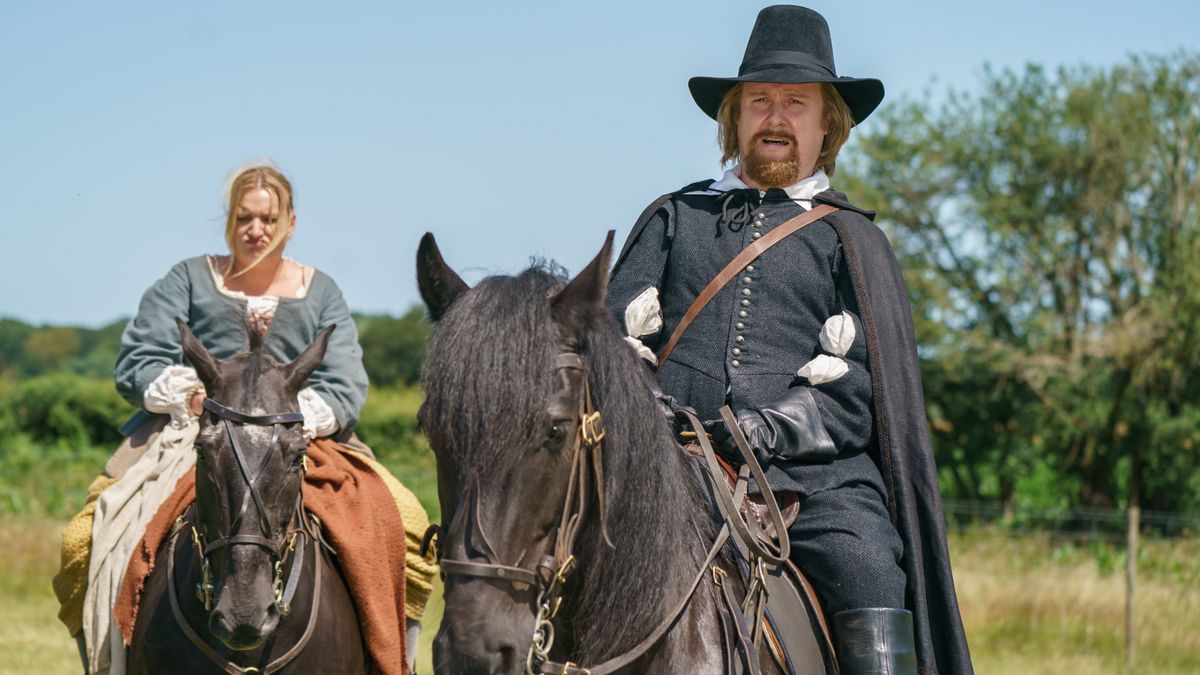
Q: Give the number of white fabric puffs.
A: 4